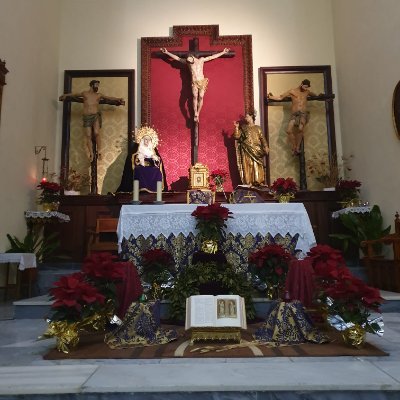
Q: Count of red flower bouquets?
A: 11